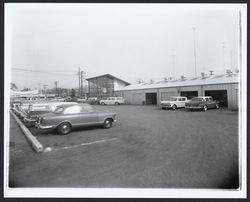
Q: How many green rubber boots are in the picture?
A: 0